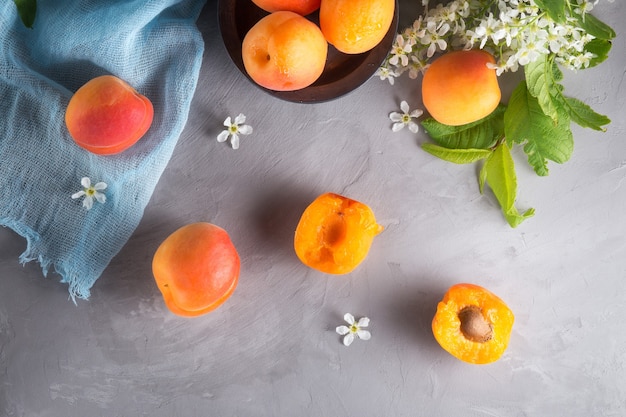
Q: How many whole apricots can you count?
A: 6